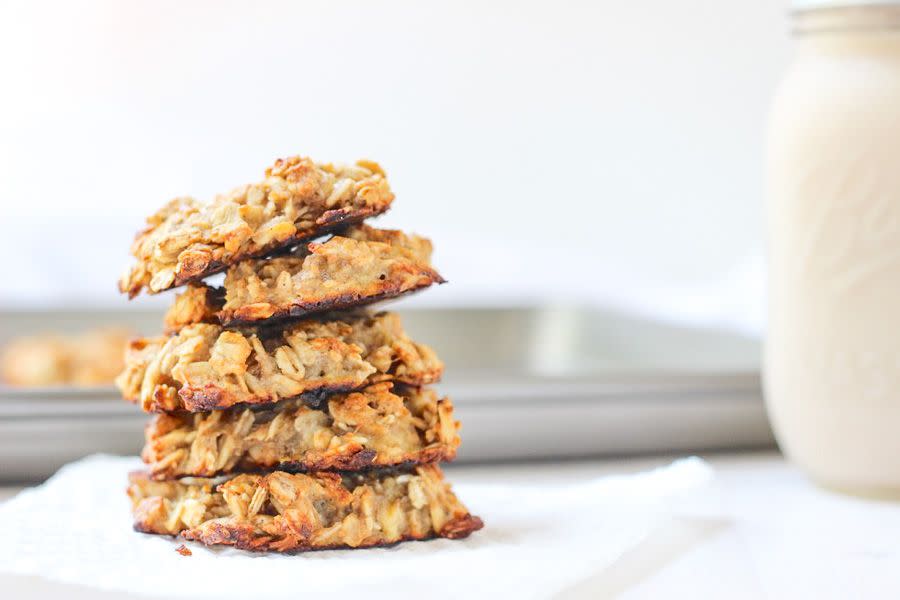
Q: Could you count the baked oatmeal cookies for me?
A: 5